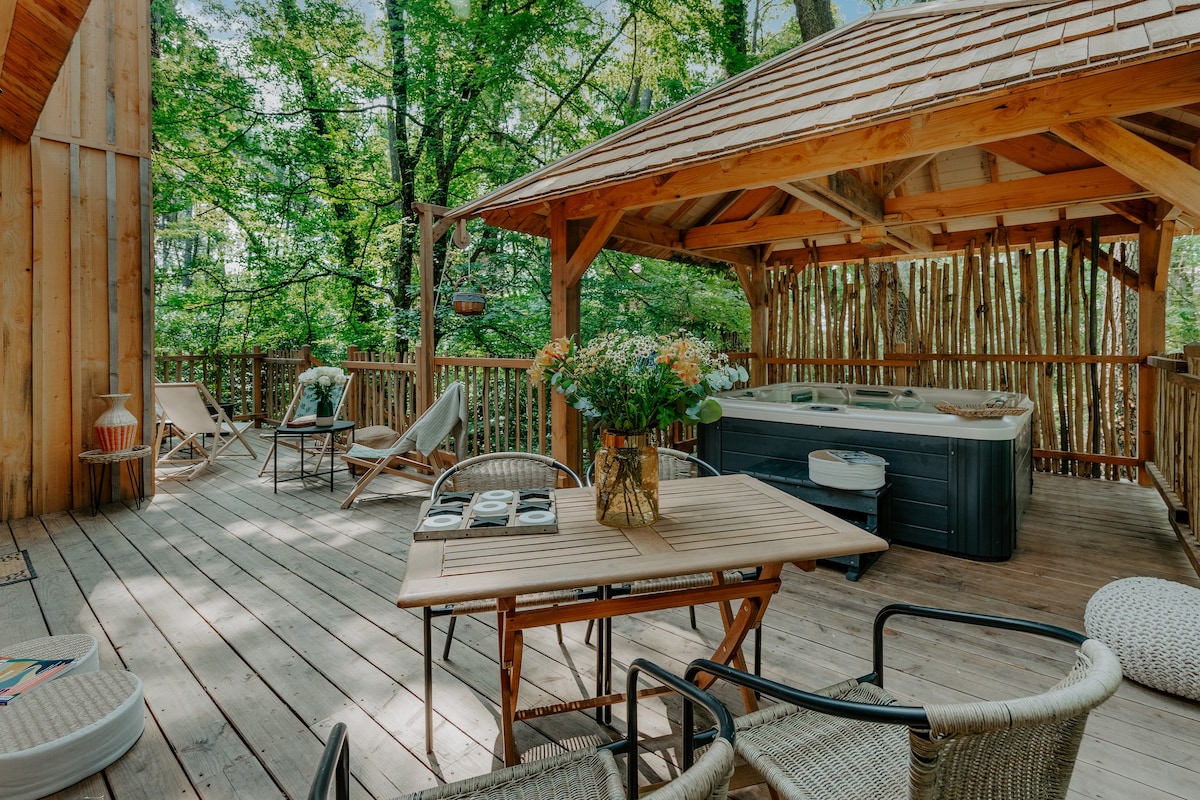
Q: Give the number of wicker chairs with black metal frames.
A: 4